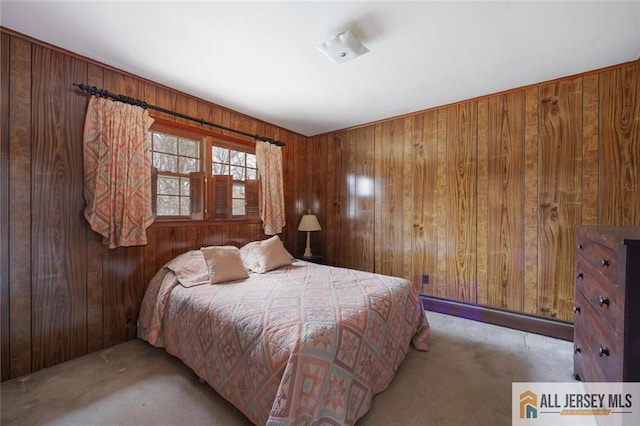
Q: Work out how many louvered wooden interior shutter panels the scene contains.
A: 4